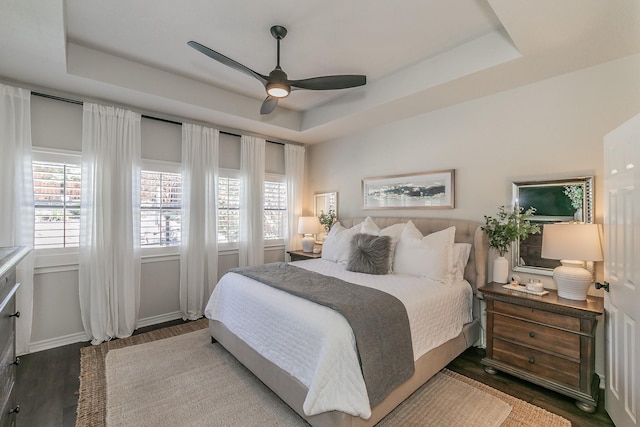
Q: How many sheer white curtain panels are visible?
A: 5